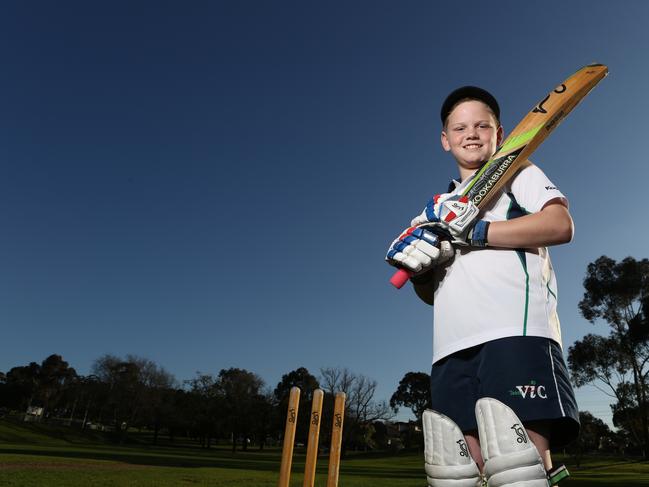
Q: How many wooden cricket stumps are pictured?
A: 3